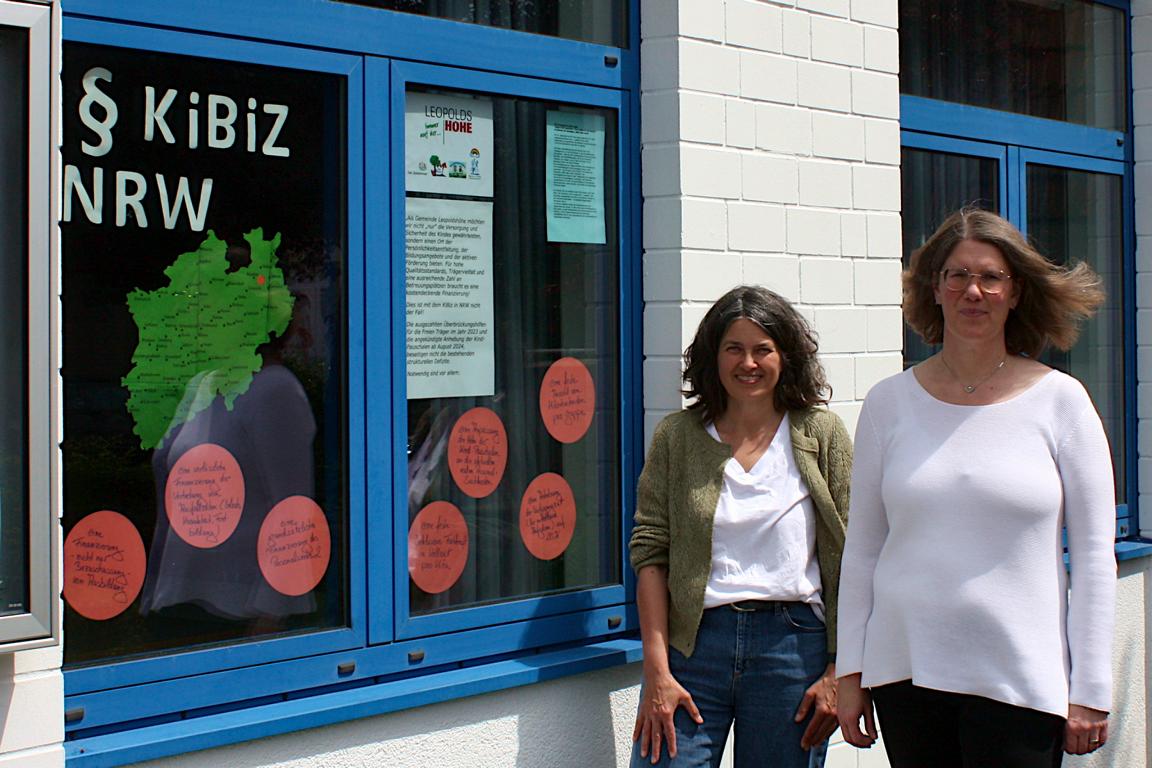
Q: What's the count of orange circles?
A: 7